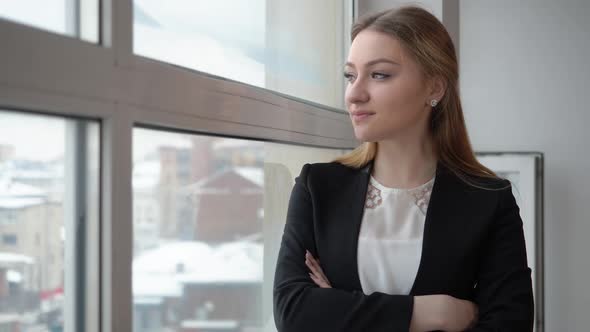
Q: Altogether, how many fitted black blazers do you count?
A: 1